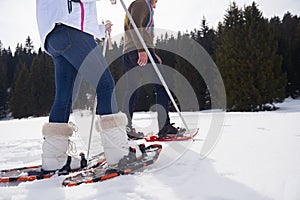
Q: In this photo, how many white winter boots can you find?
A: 2